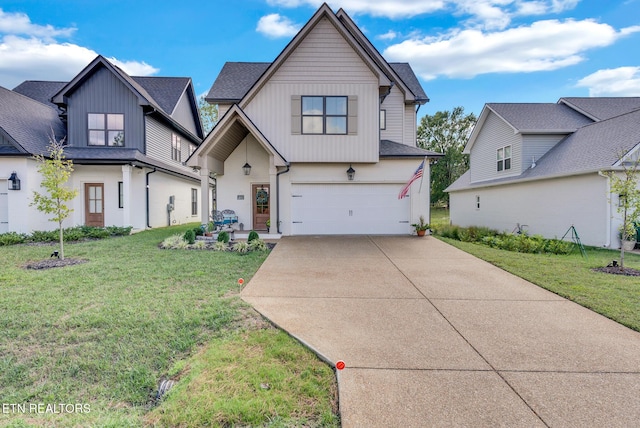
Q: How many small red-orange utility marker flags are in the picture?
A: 2